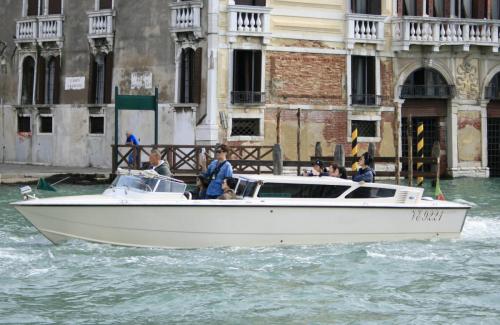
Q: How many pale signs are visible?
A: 2